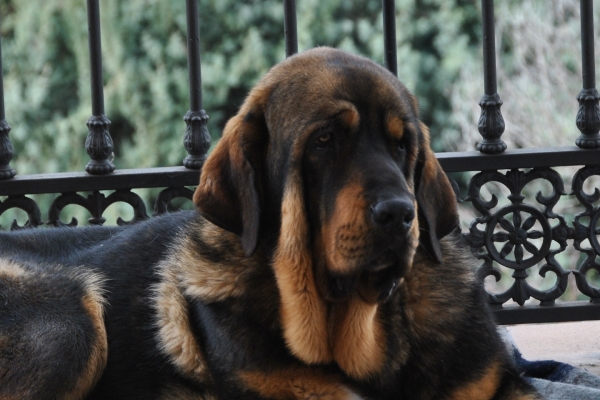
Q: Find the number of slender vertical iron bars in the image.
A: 7